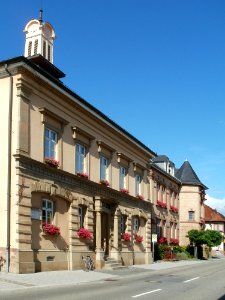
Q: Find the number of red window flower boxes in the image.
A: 13